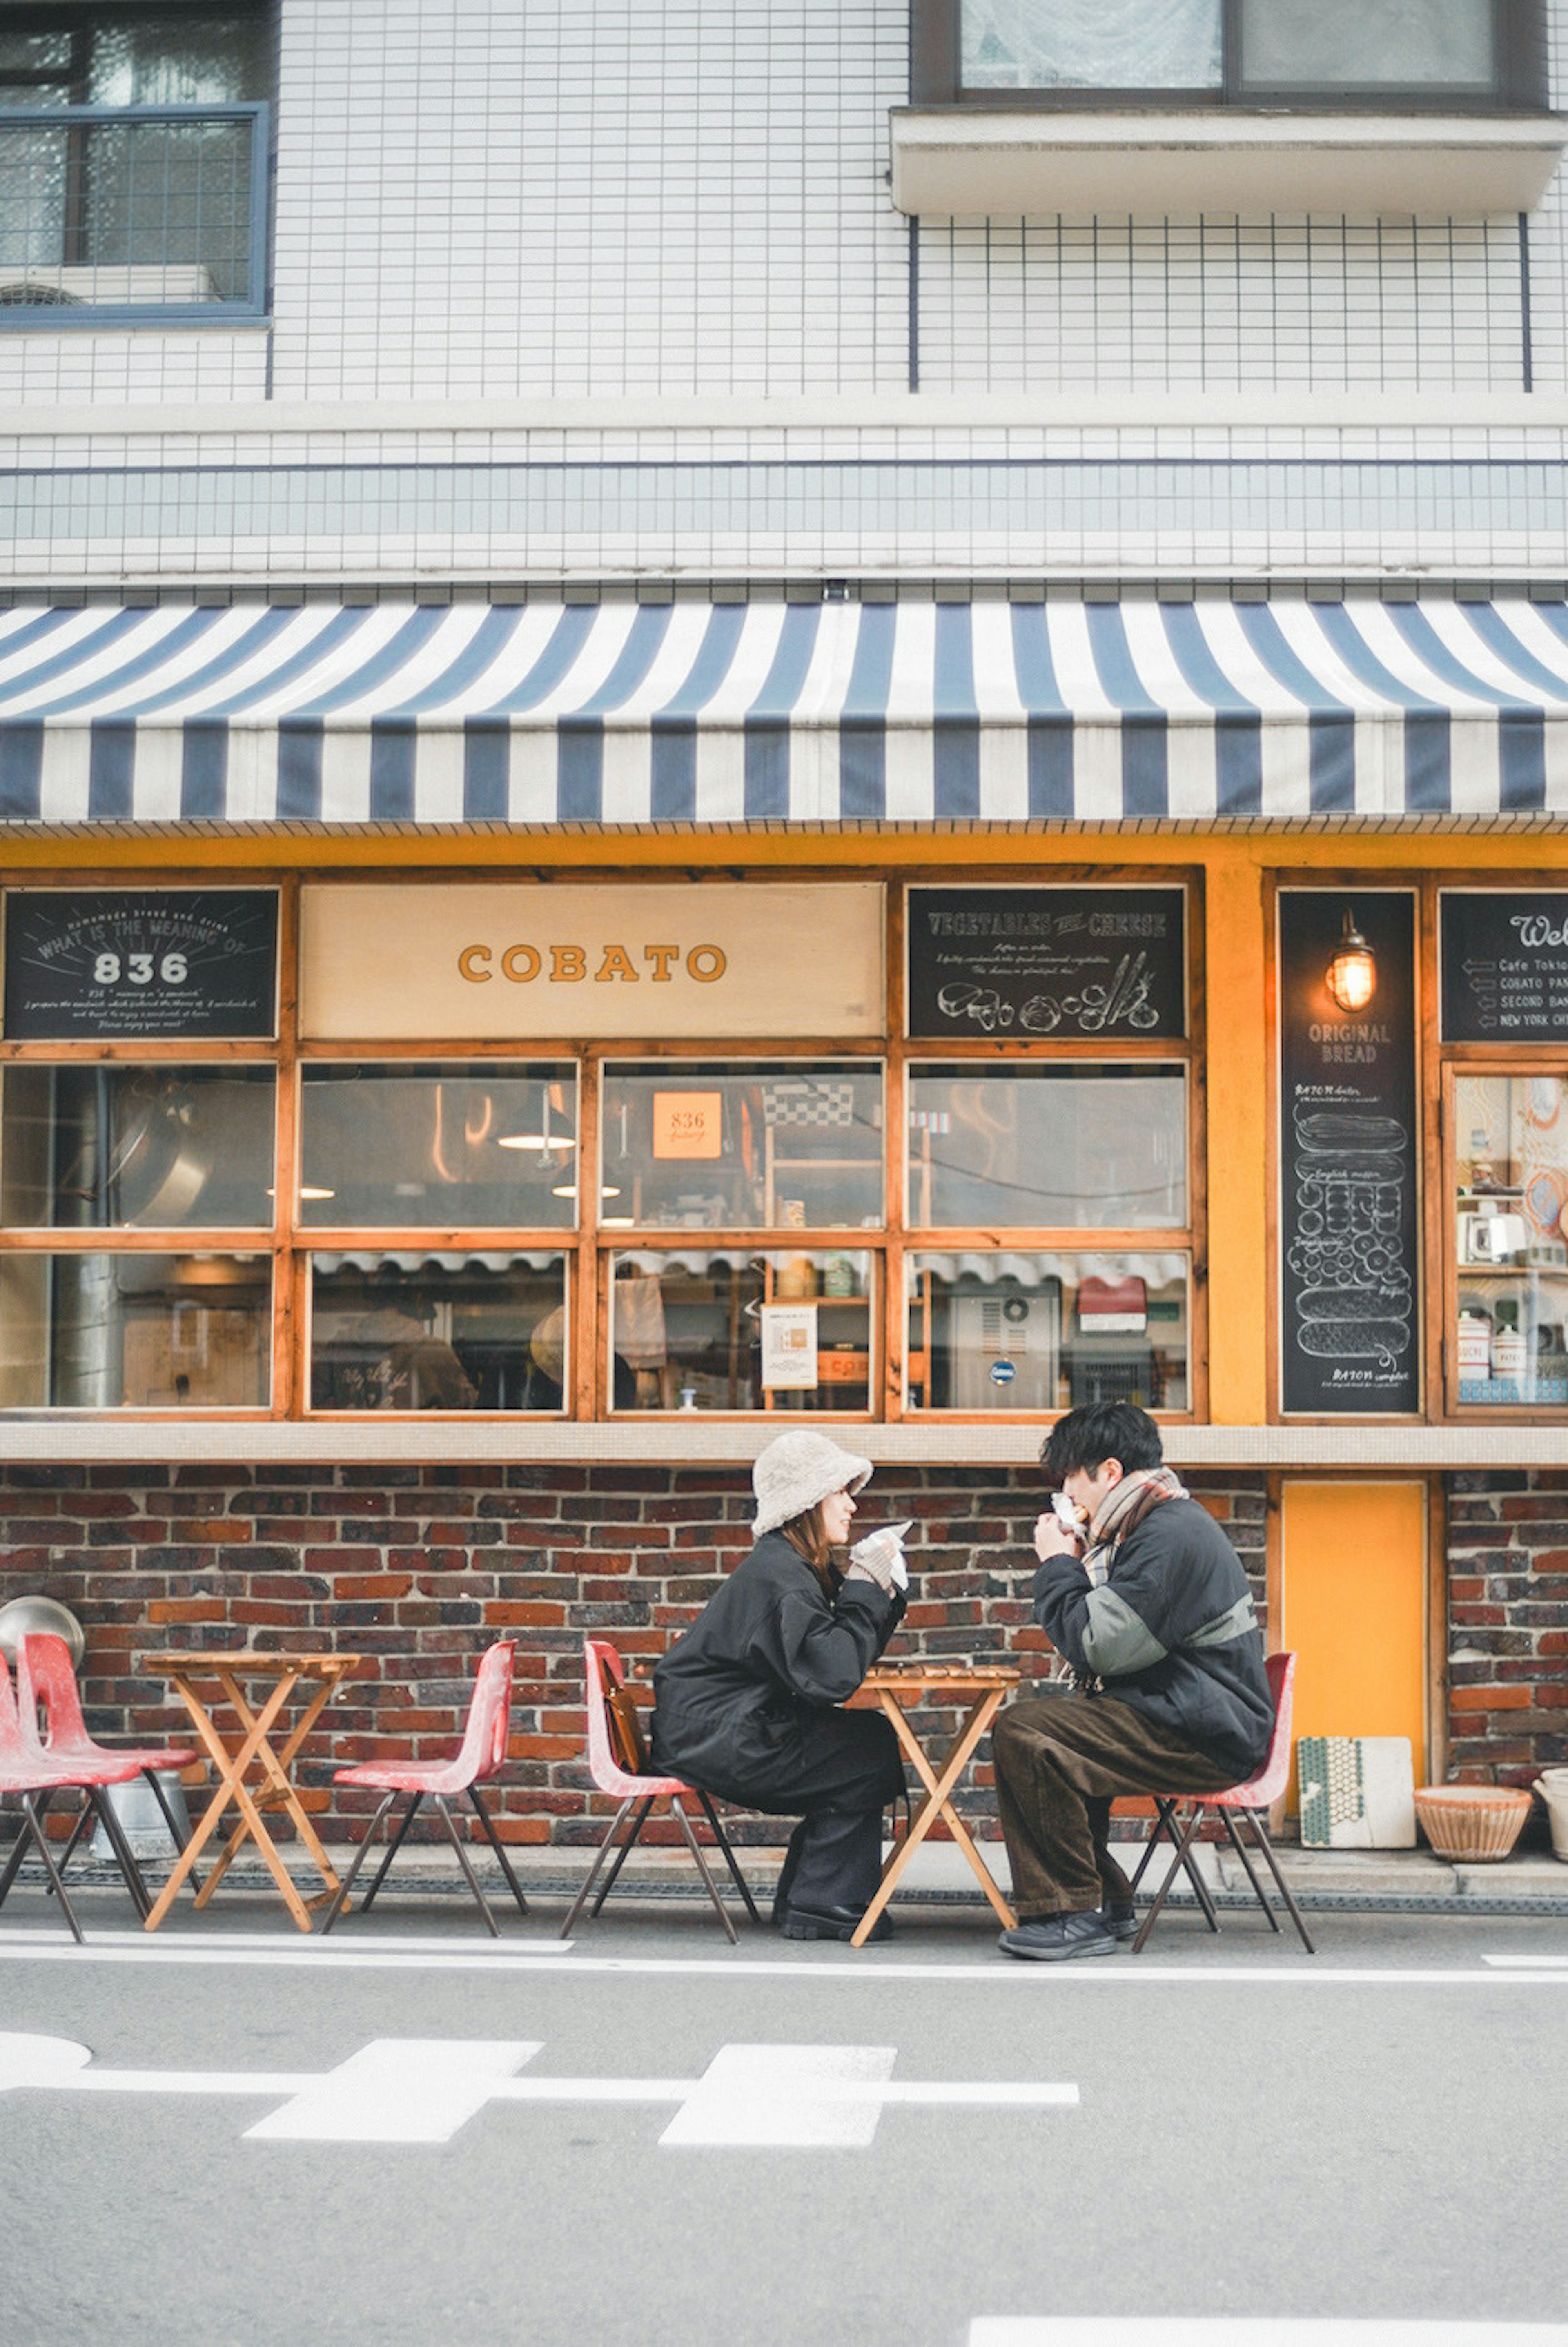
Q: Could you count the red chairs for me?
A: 5